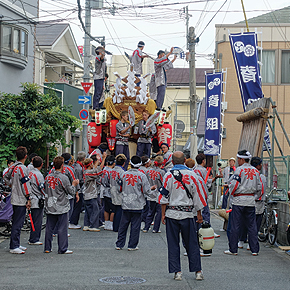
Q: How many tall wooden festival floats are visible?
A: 1